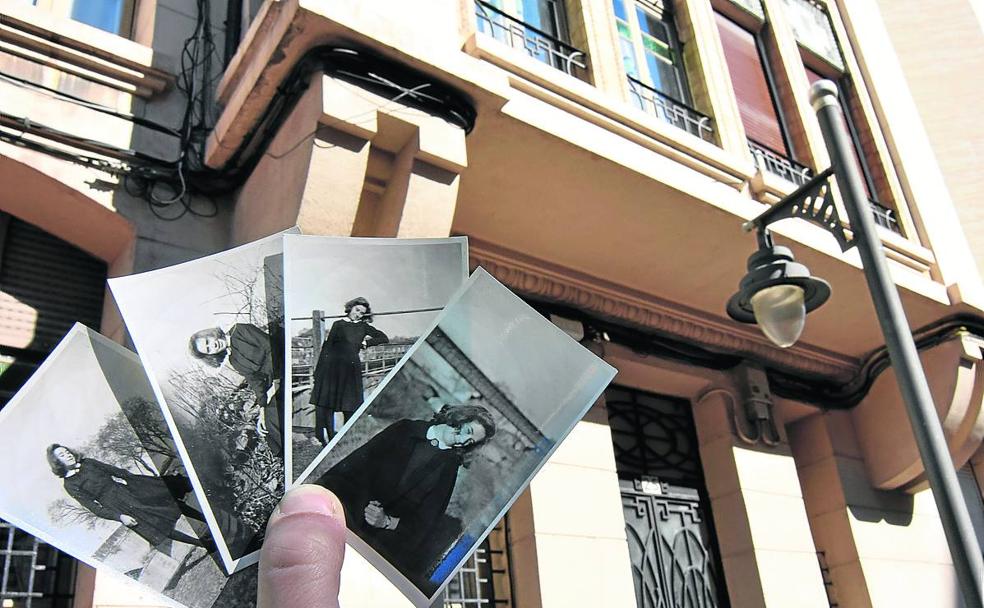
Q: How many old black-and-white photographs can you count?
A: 4